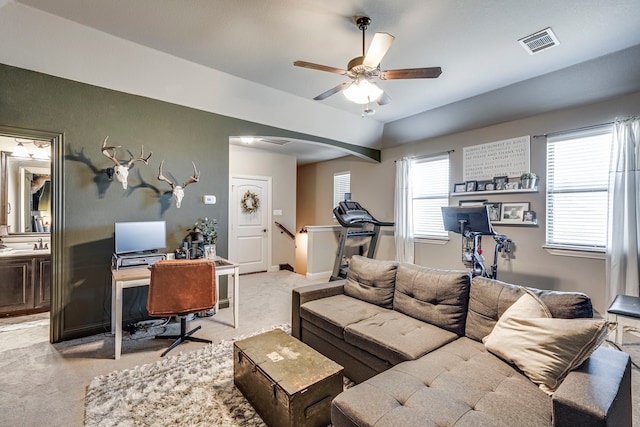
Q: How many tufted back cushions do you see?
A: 3